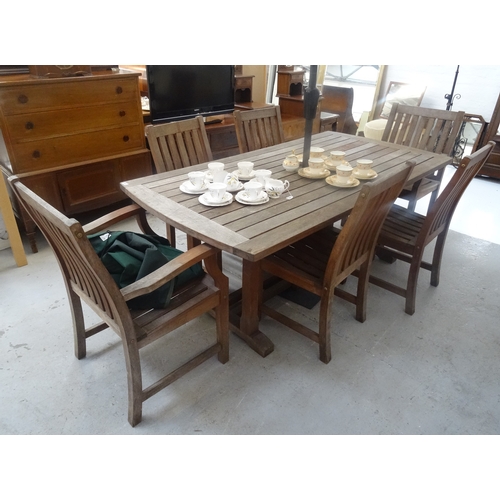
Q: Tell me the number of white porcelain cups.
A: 6